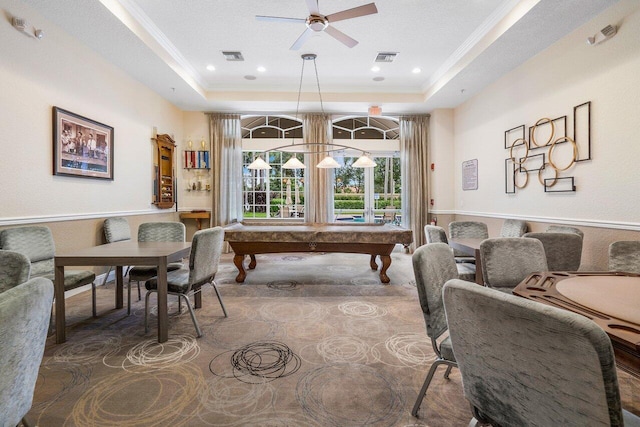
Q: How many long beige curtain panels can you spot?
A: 3